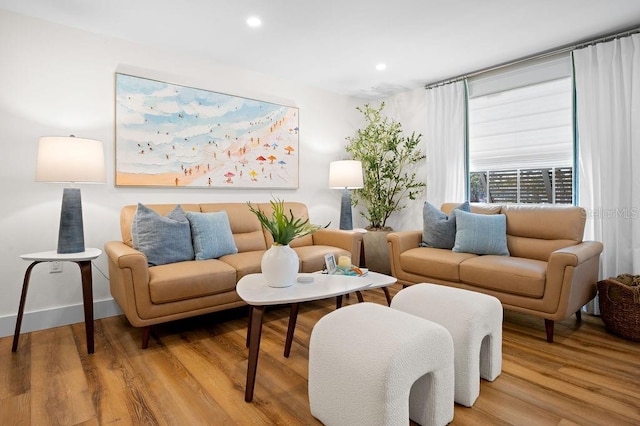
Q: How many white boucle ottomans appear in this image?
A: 2